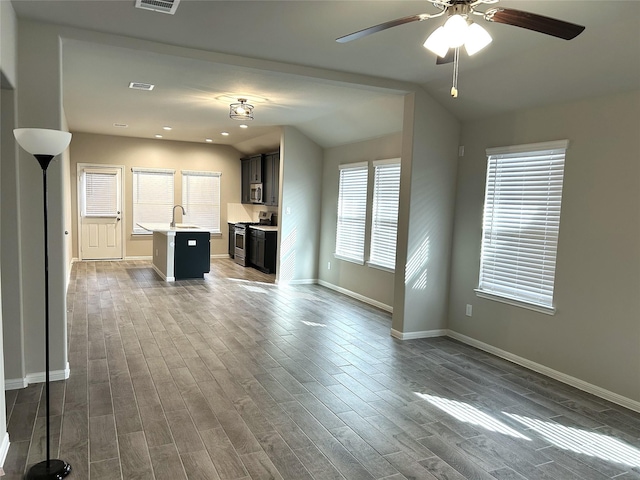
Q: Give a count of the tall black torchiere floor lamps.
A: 1